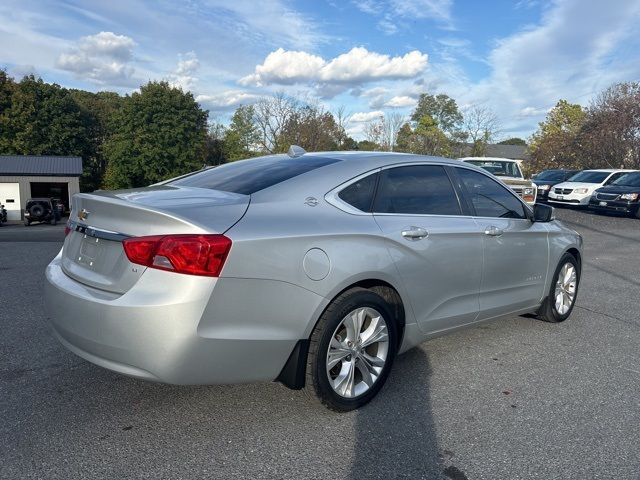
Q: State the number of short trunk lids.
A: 1